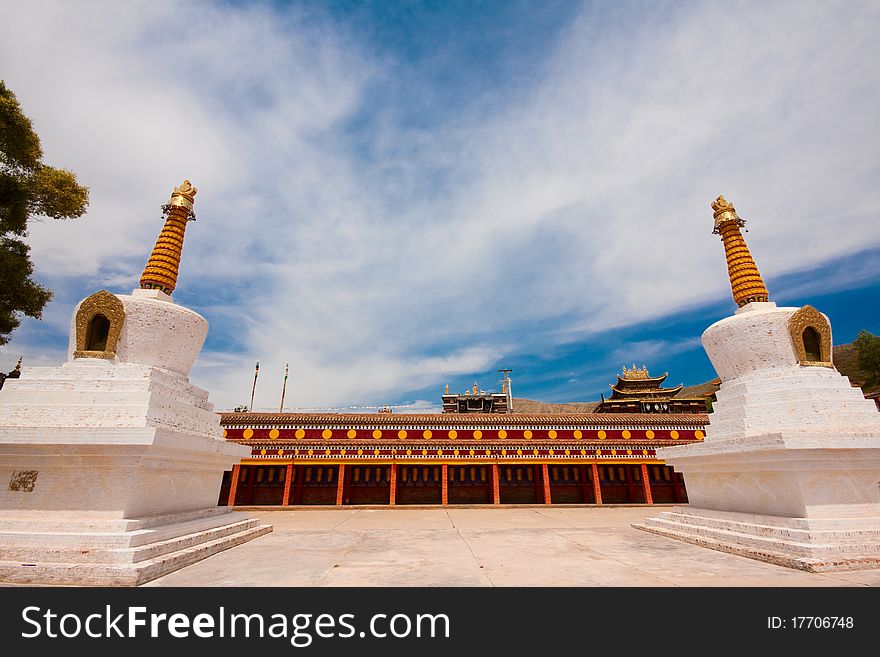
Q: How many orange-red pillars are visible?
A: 9